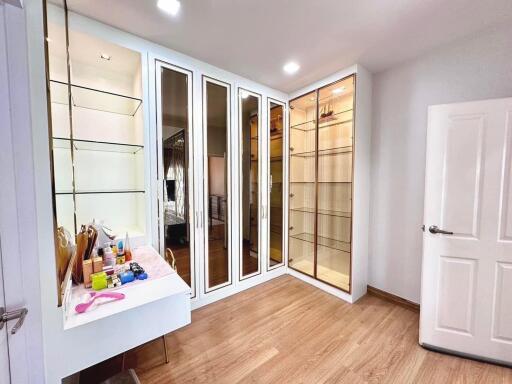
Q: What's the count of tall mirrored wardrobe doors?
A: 4